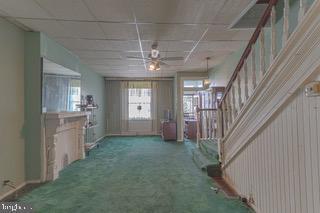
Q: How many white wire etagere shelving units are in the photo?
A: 1